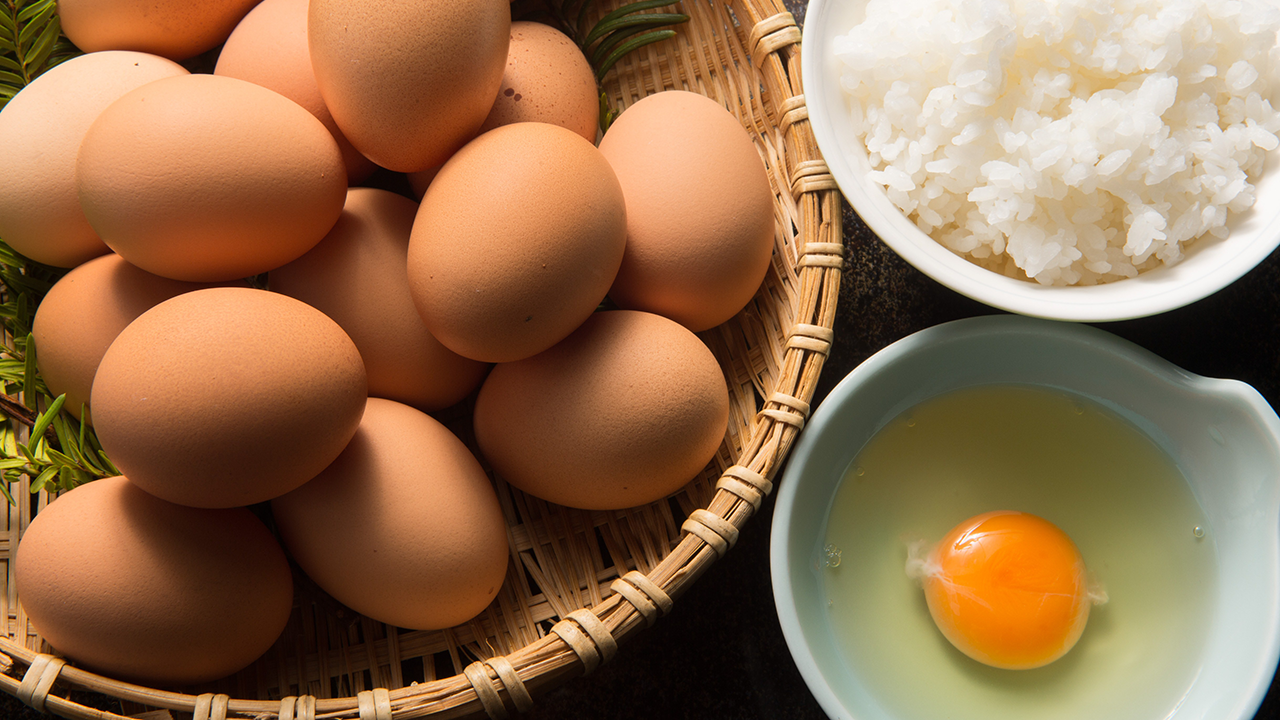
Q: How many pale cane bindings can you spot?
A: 15